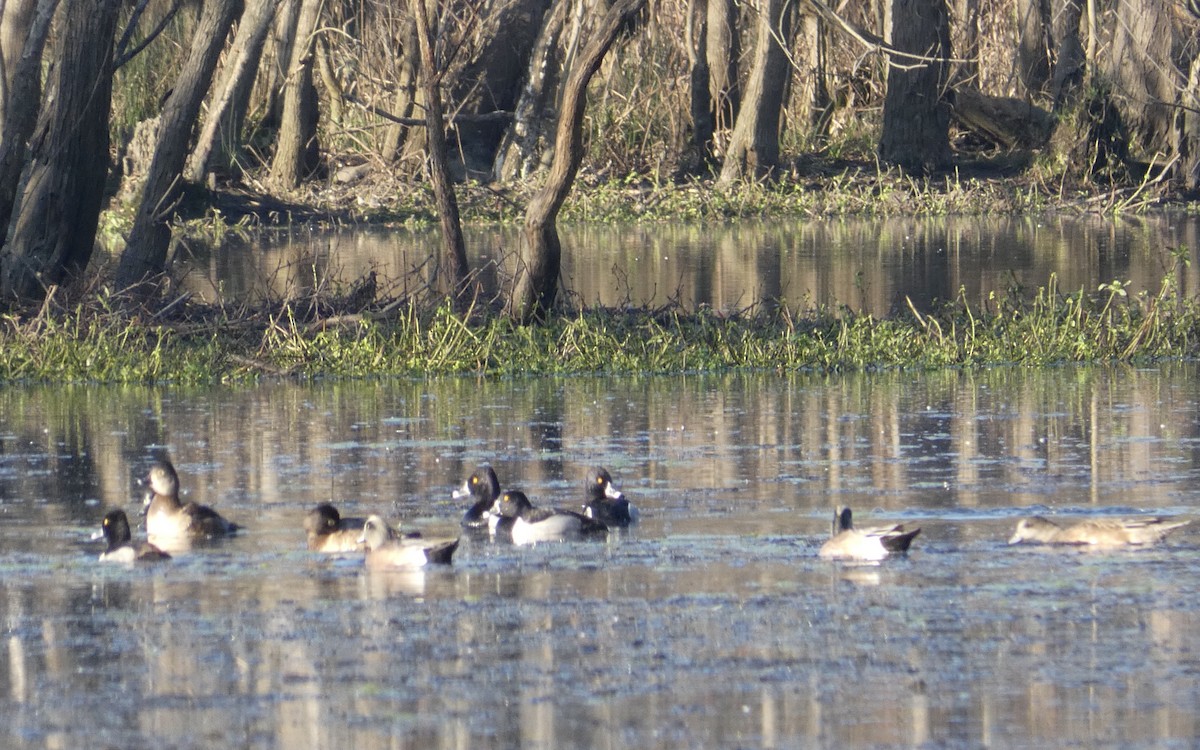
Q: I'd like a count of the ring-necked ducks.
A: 6